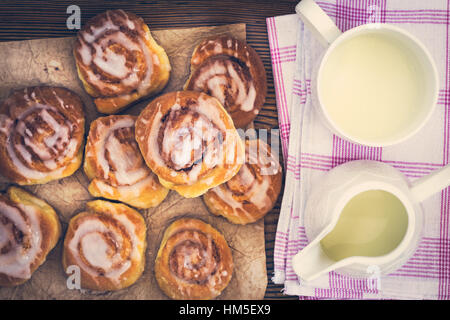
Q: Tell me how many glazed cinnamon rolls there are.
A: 9